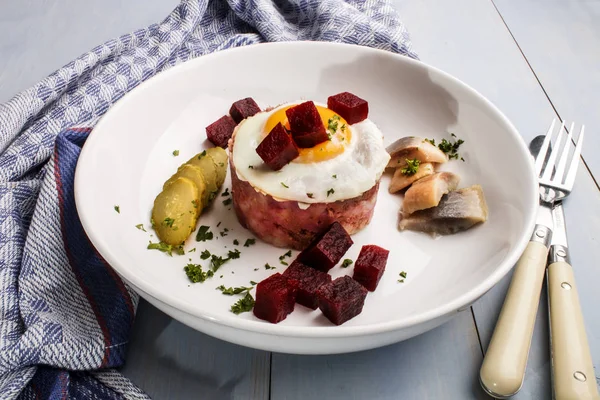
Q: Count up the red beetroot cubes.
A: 10